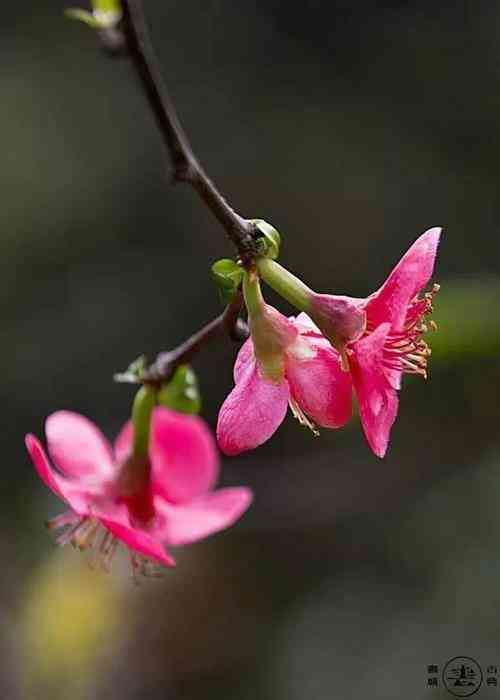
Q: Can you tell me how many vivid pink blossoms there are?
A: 3